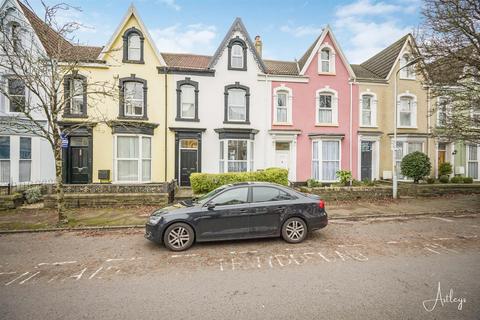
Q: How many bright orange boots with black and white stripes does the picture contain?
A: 0